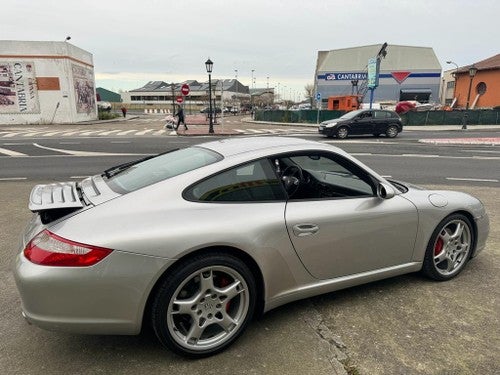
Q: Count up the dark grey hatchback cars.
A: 1